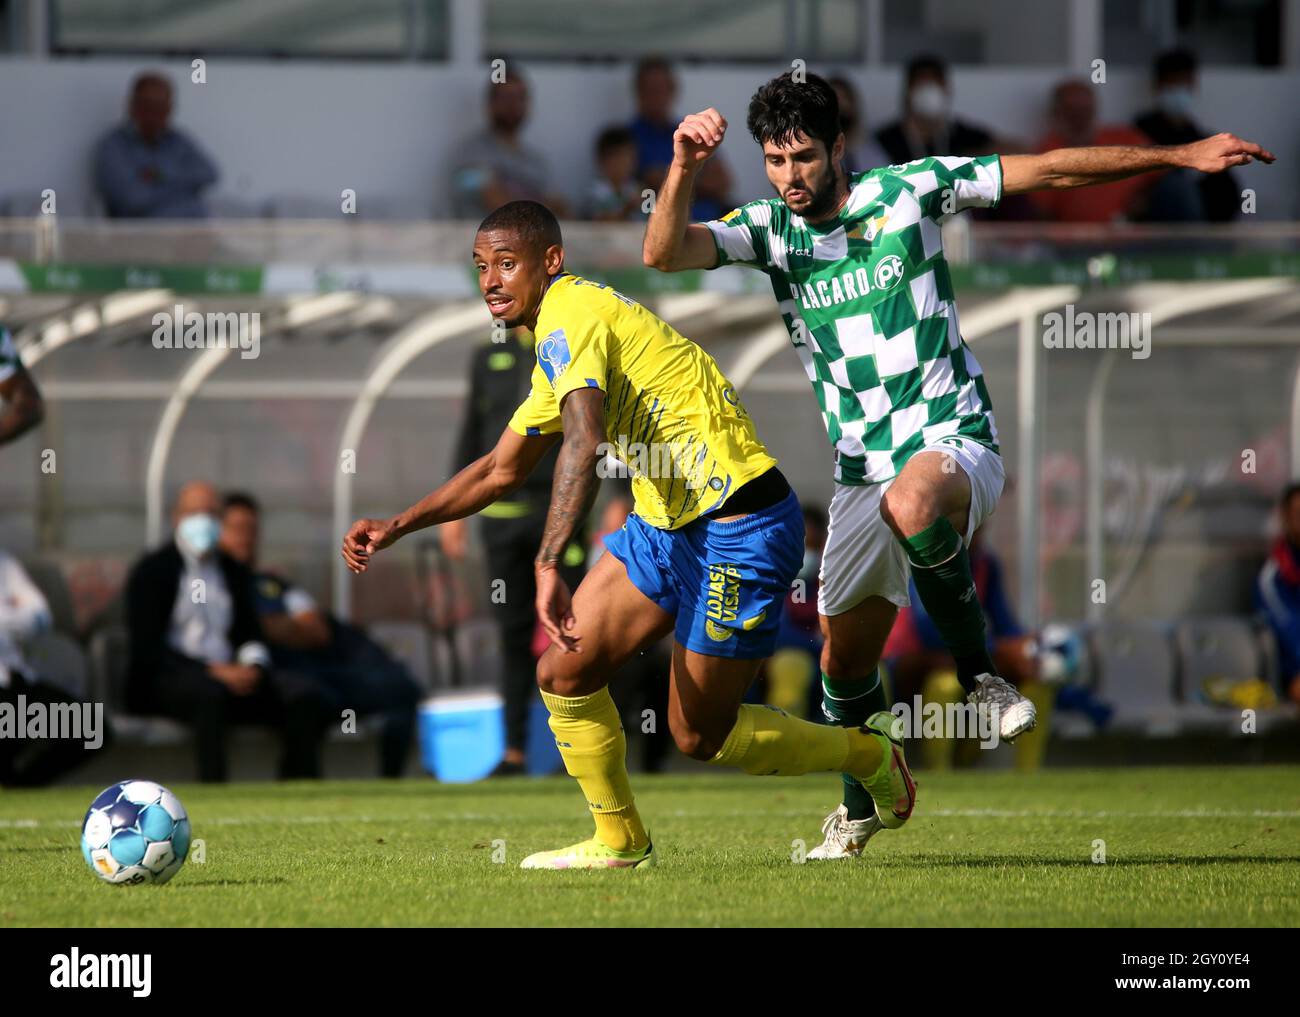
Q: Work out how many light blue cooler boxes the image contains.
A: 1